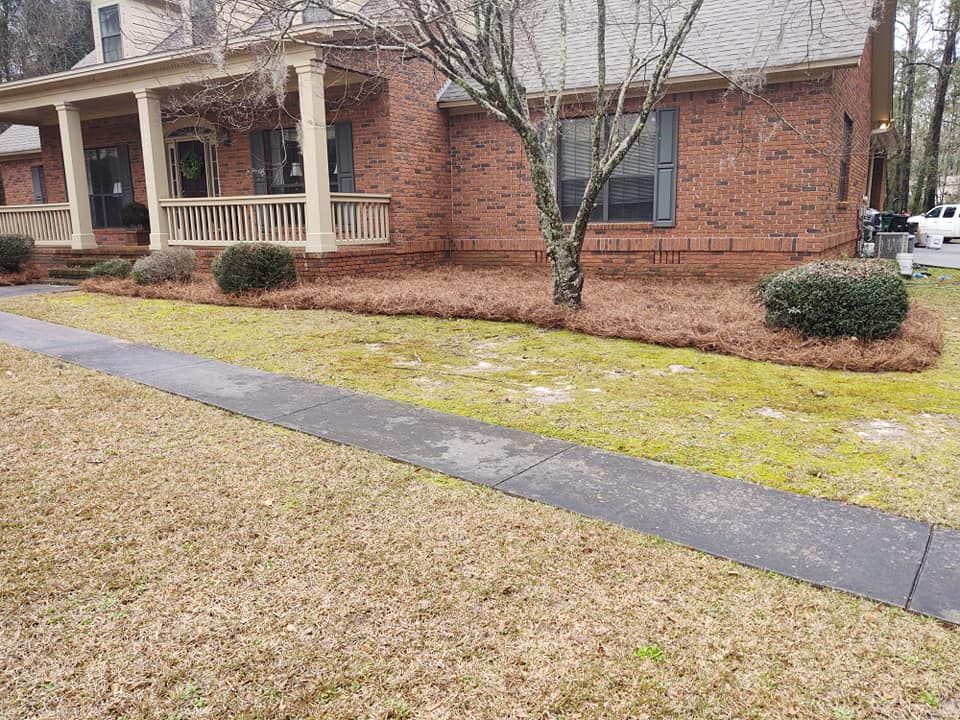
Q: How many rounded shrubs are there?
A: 5